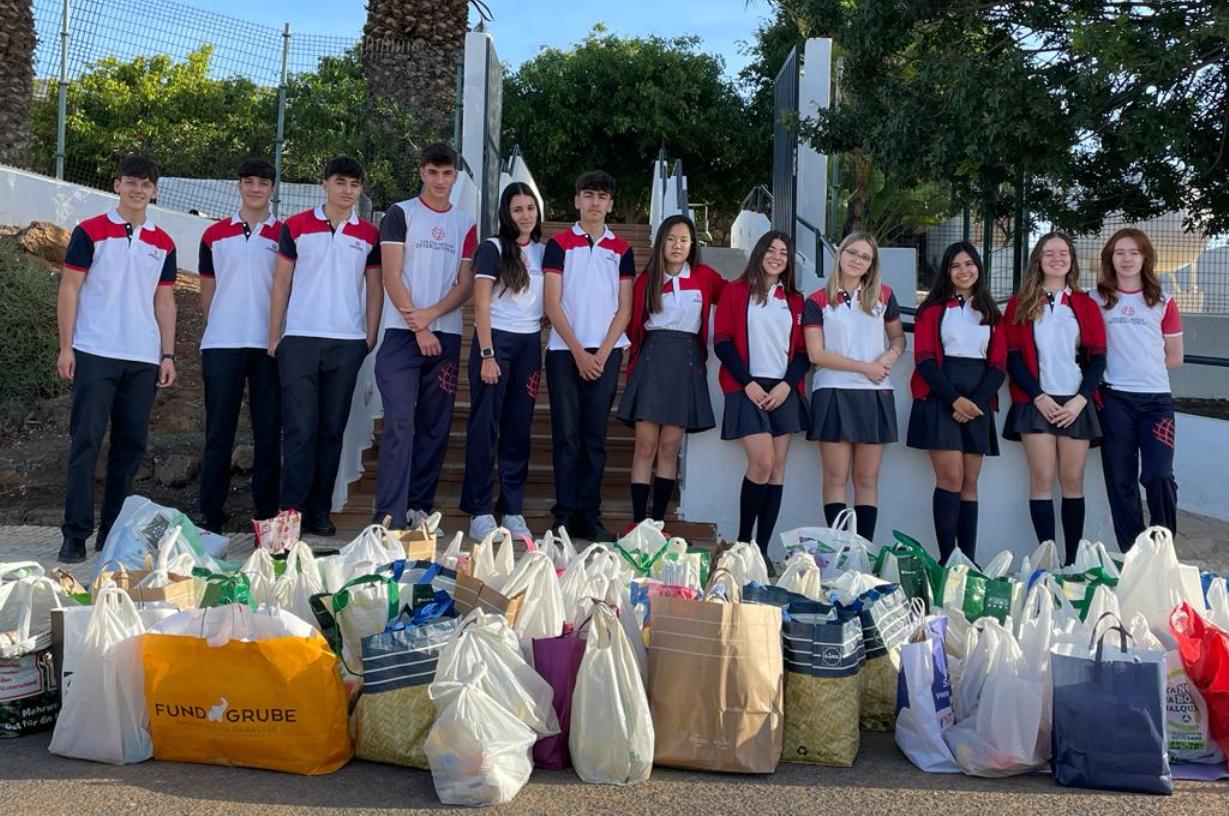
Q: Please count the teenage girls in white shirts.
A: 7